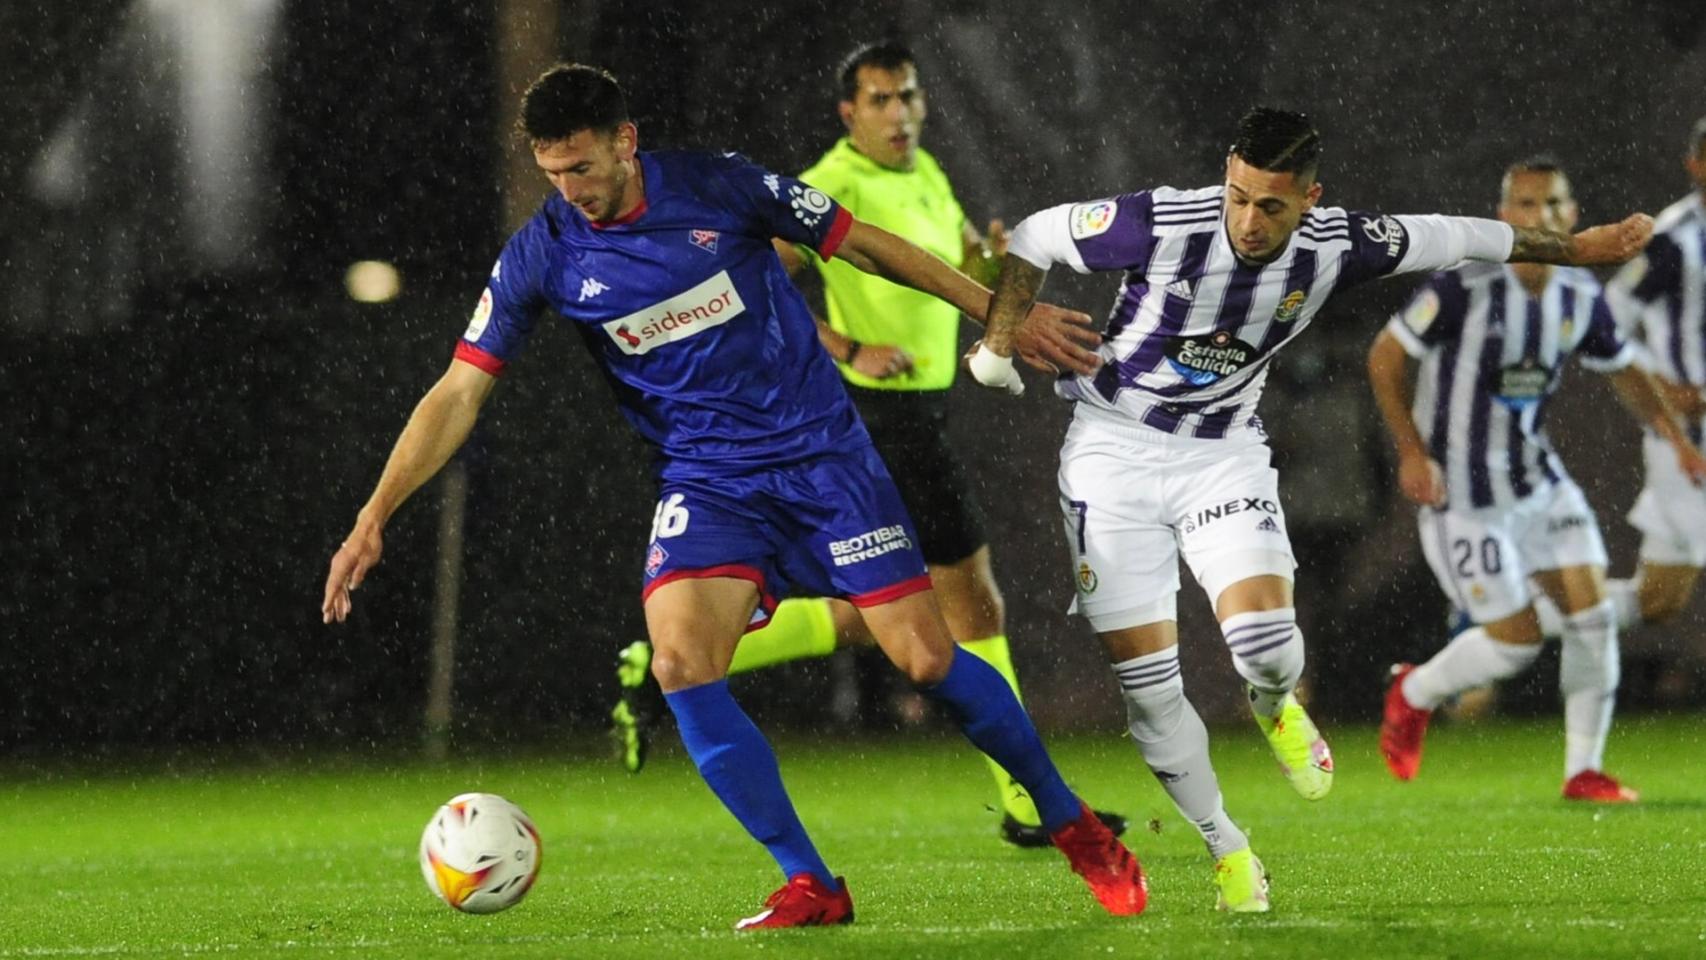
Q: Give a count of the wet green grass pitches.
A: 1